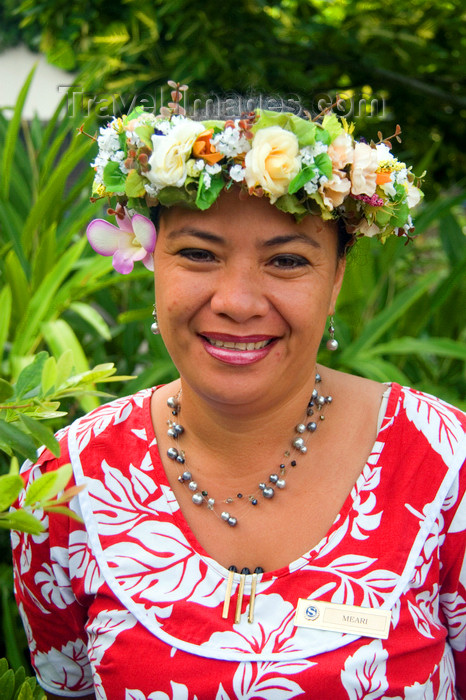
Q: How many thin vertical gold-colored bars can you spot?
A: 3